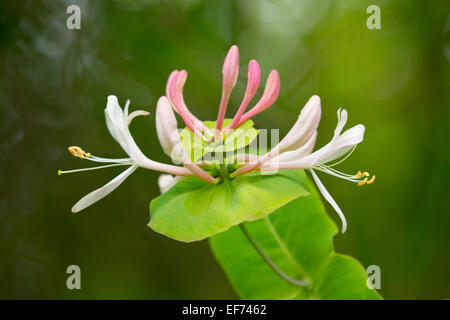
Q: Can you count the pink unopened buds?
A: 5